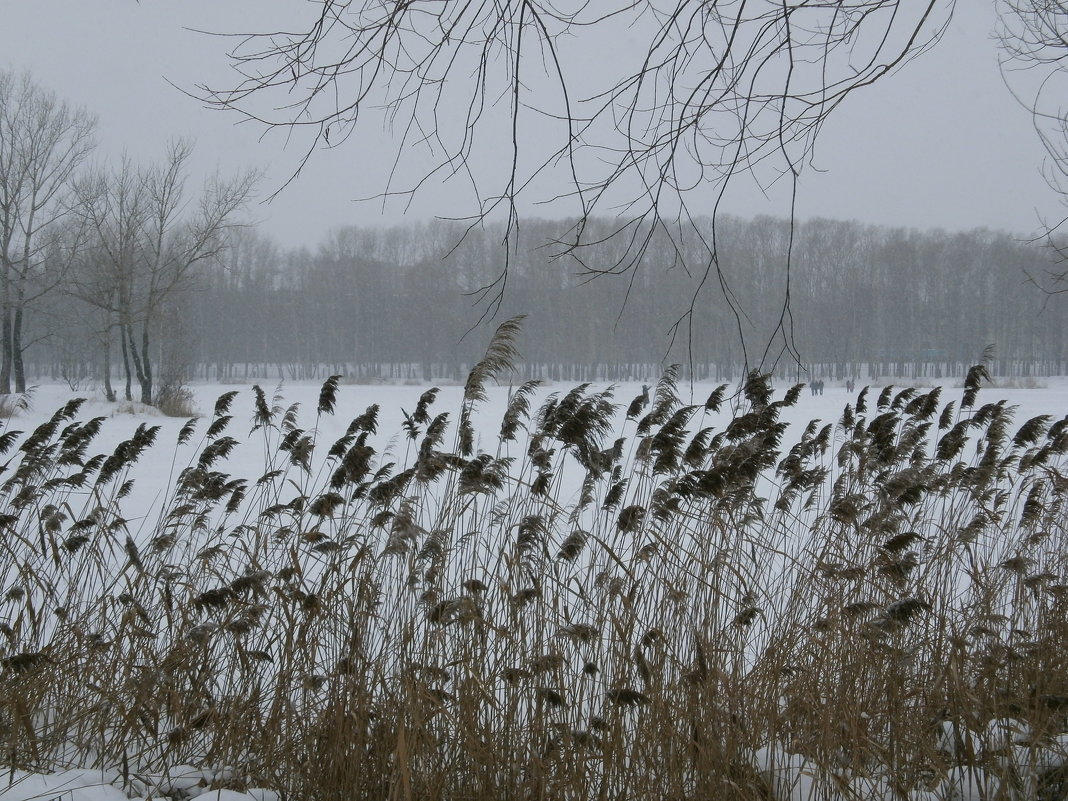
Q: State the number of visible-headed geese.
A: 0